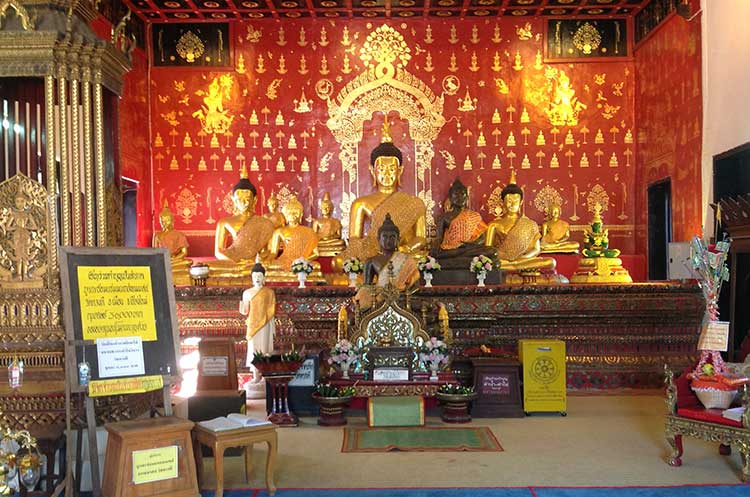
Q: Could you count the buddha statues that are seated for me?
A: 11